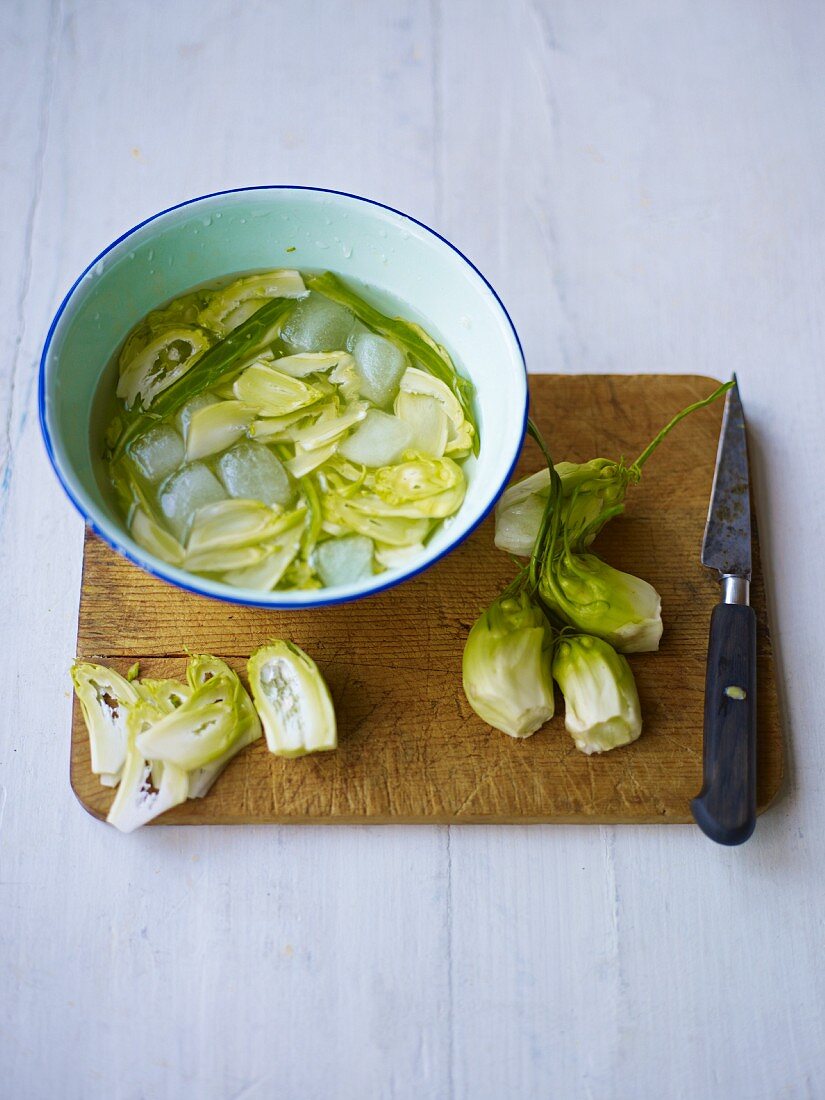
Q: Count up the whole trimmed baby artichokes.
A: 4